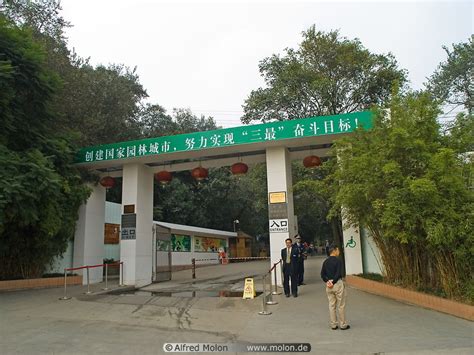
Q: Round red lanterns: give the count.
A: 5